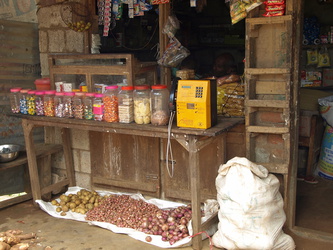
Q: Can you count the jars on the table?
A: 14